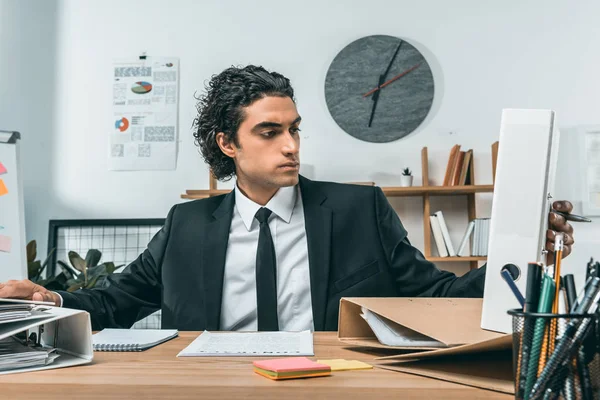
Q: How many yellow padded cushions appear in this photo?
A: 0